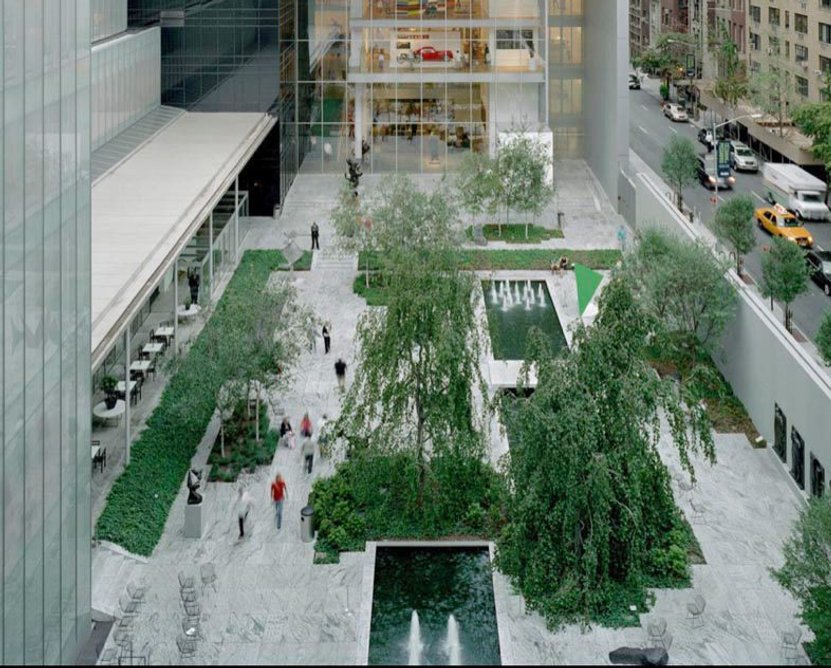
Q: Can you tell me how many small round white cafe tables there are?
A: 2